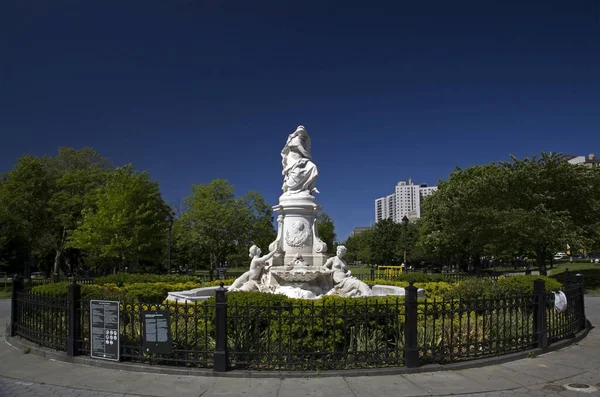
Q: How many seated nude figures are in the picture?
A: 2